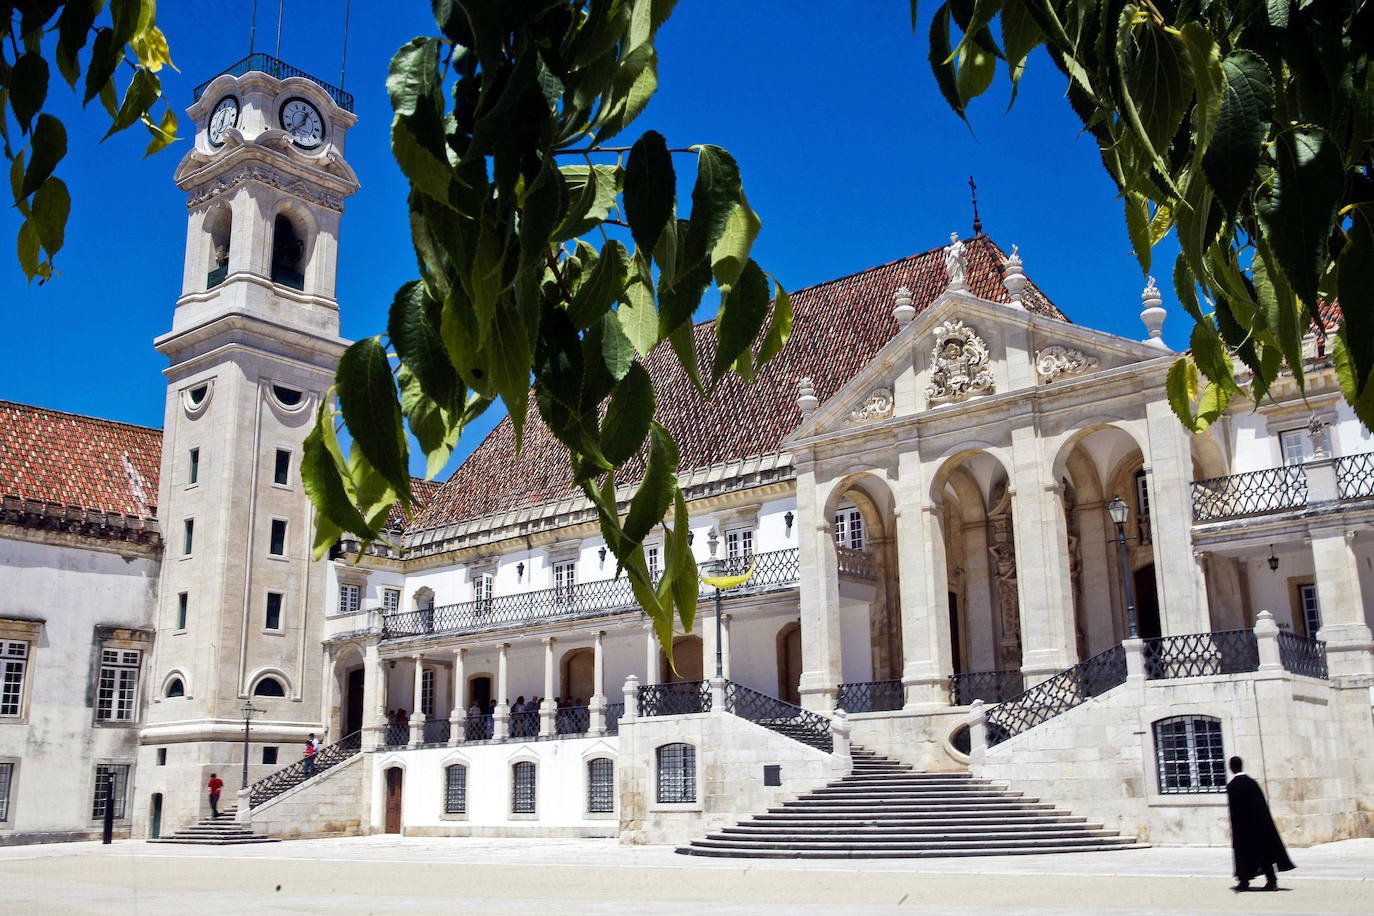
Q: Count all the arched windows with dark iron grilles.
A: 5